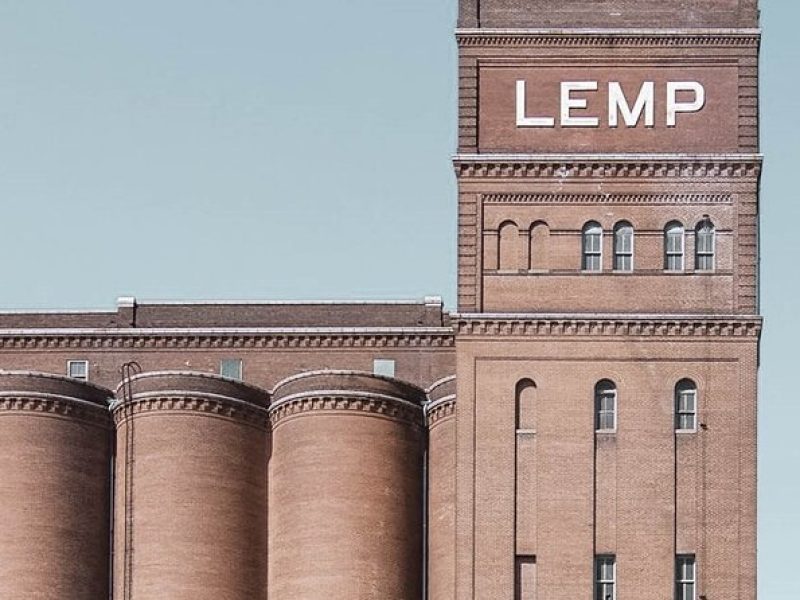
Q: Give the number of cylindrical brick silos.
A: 4